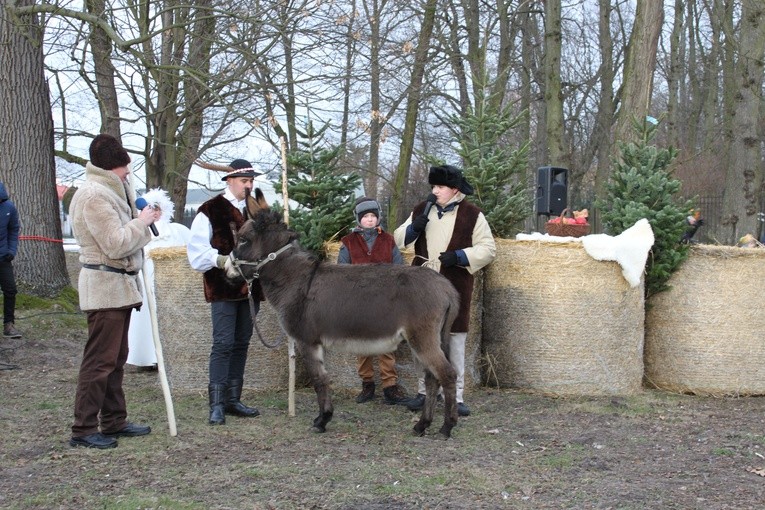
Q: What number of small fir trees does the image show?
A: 3